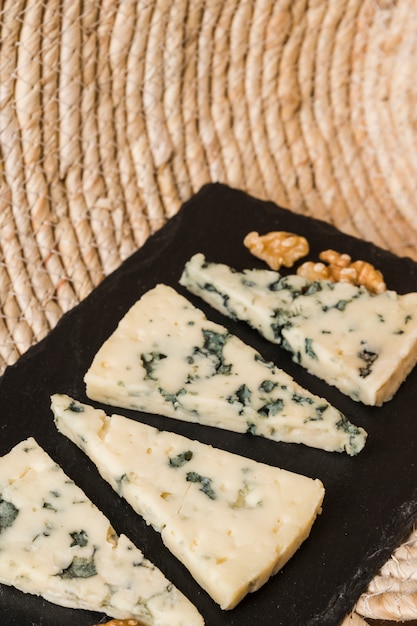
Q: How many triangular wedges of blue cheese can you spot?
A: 4